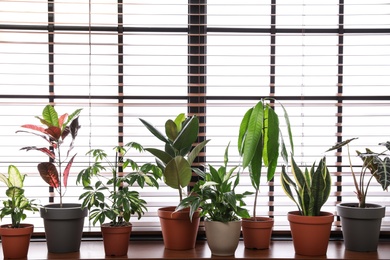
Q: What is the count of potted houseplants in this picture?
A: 8